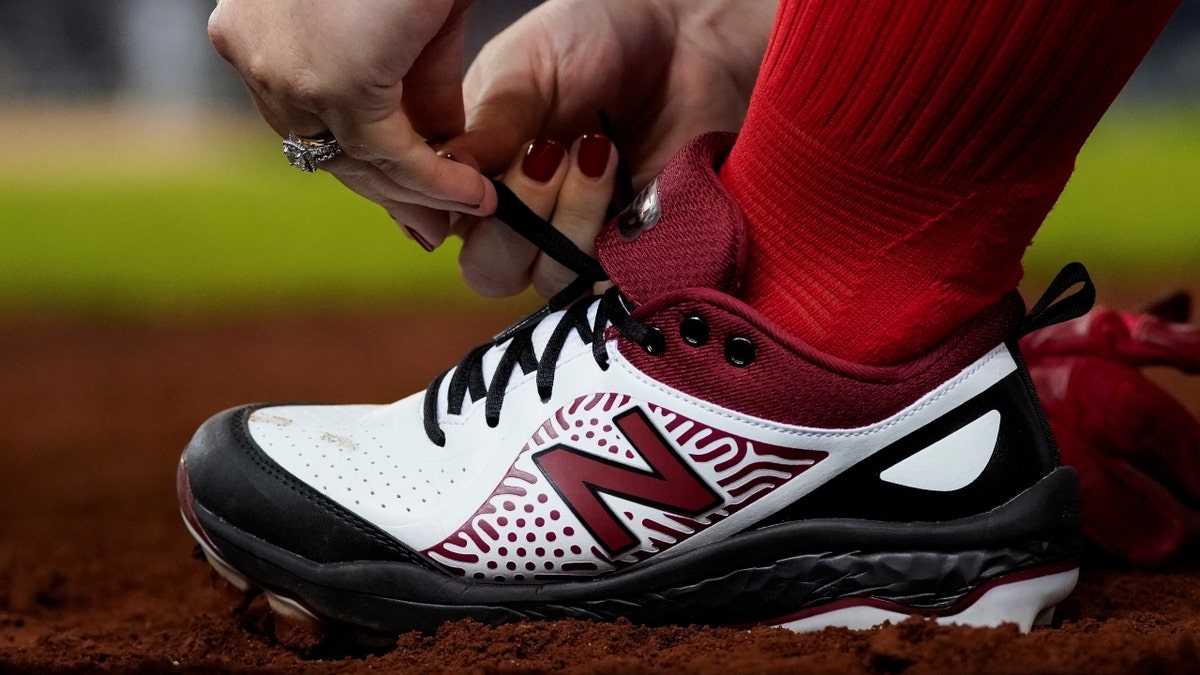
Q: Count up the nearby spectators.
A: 0